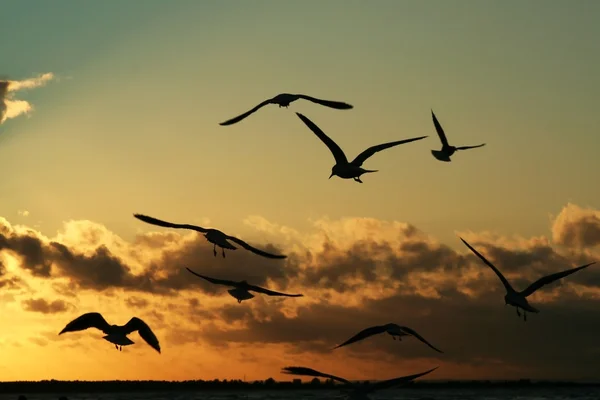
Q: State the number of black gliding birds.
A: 9